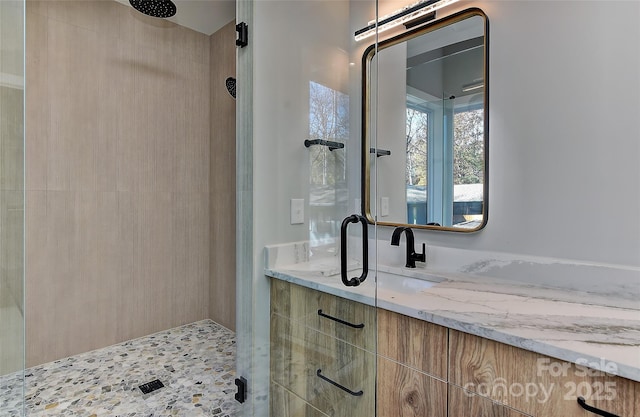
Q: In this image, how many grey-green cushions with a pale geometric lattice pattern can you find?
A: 0